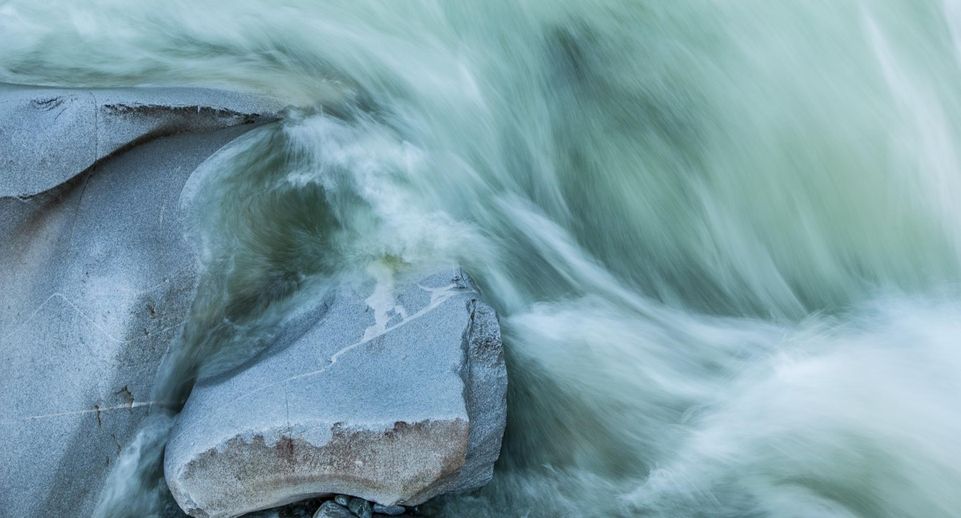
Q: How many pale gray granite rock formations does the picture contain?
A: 2